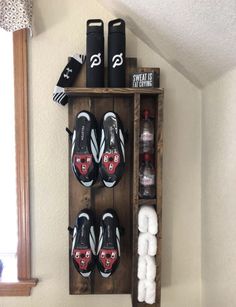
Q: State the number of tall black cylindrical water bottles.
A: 2